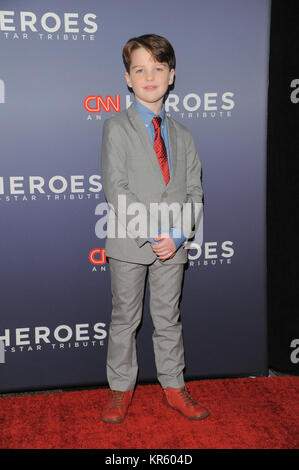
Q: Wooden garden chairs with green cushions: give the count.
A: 0